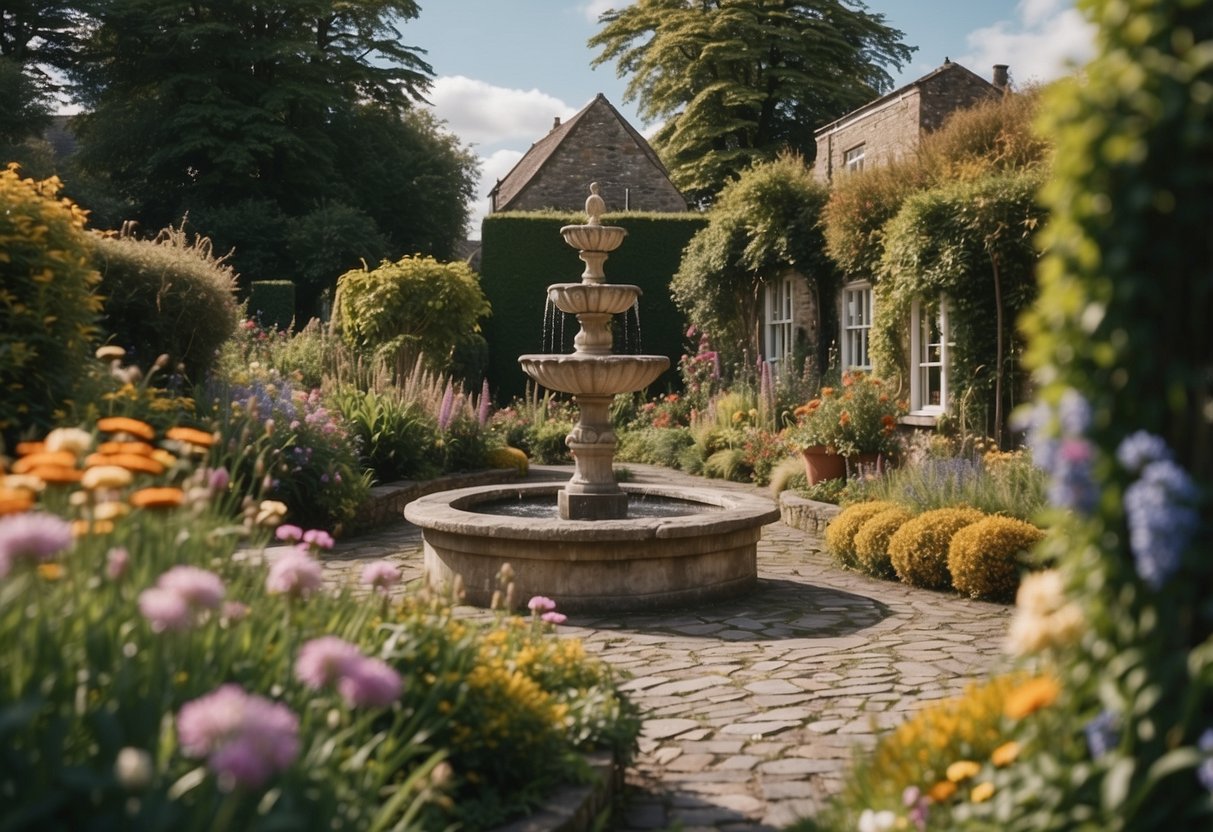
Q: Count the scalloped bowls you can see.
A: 3